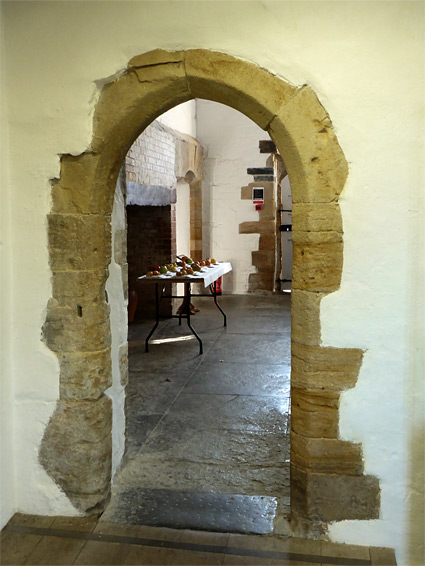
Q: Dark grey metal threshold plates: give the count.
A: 1